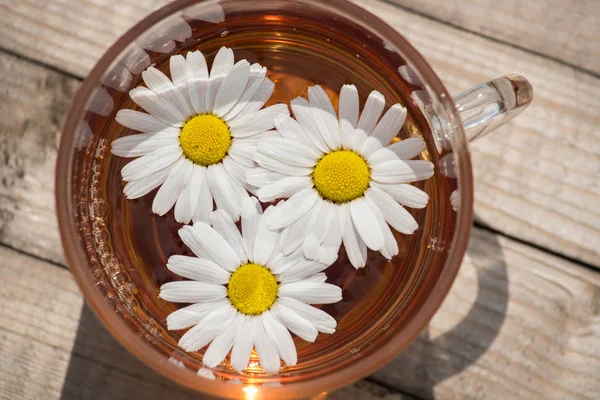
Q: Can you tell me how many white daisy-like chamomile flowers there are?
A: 3